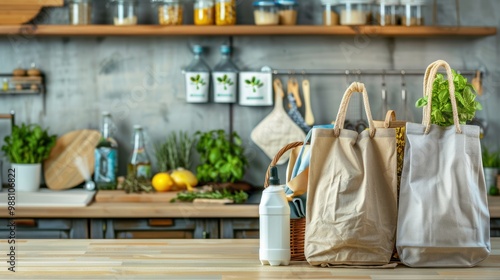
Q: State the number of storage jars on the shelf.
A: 11